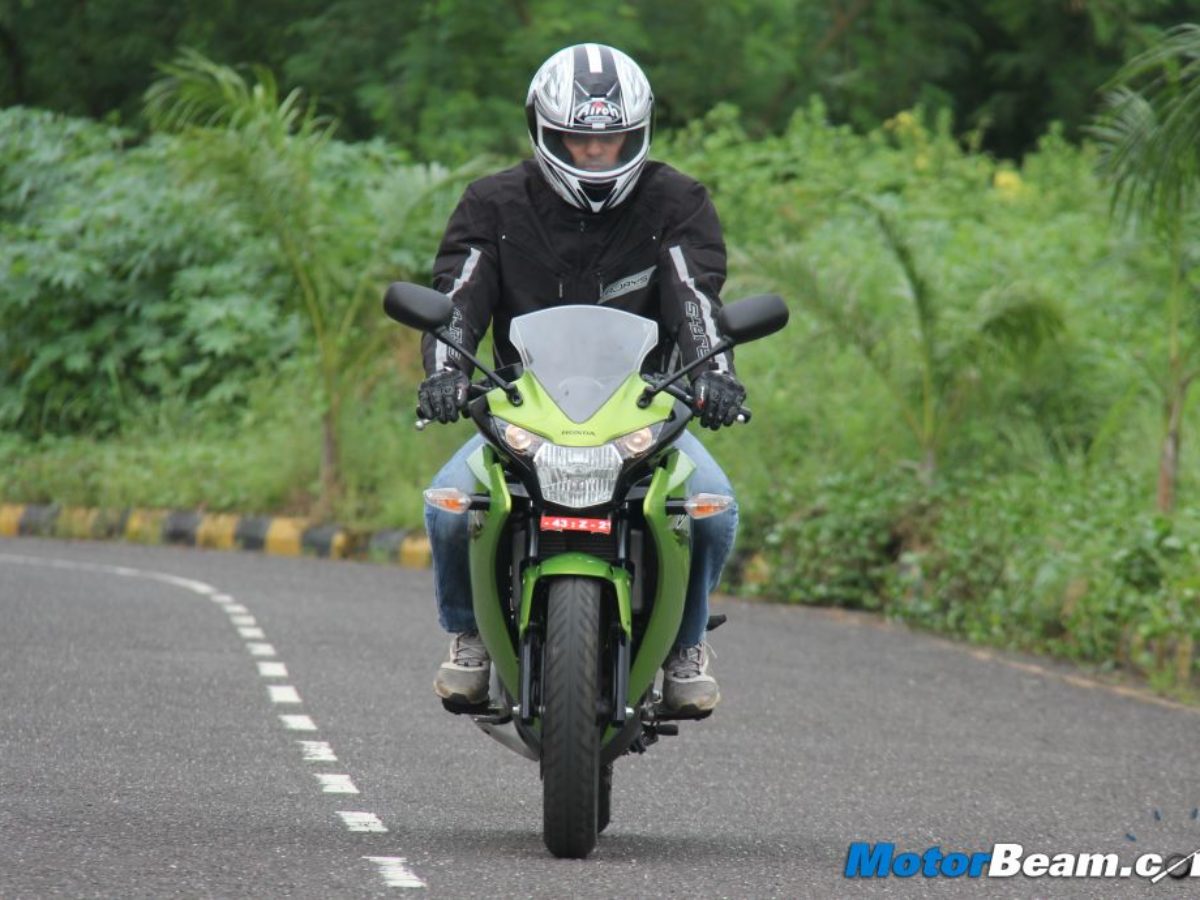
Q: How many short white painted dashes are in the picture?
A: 12